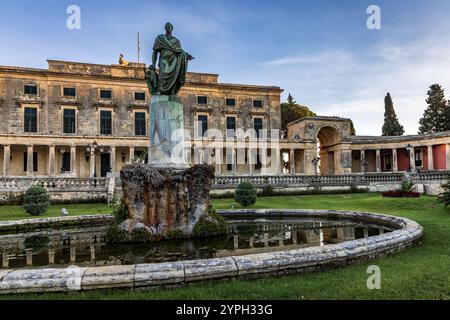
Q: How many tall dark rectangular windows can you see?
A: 7